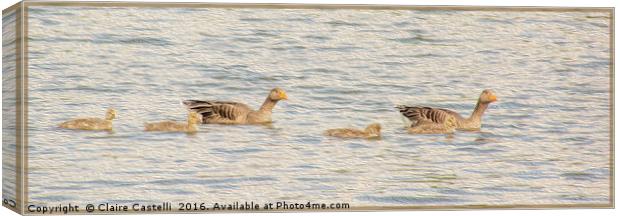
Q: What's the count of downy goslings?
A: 4